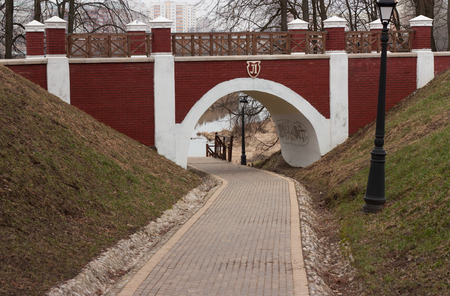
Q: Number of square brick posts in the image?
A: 8